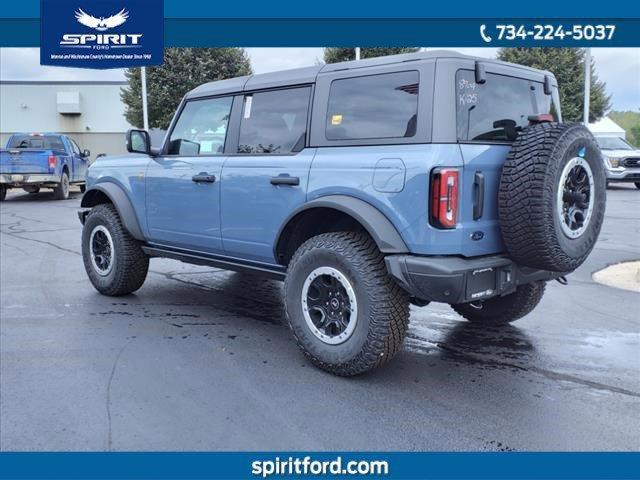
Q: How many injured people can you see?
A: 0